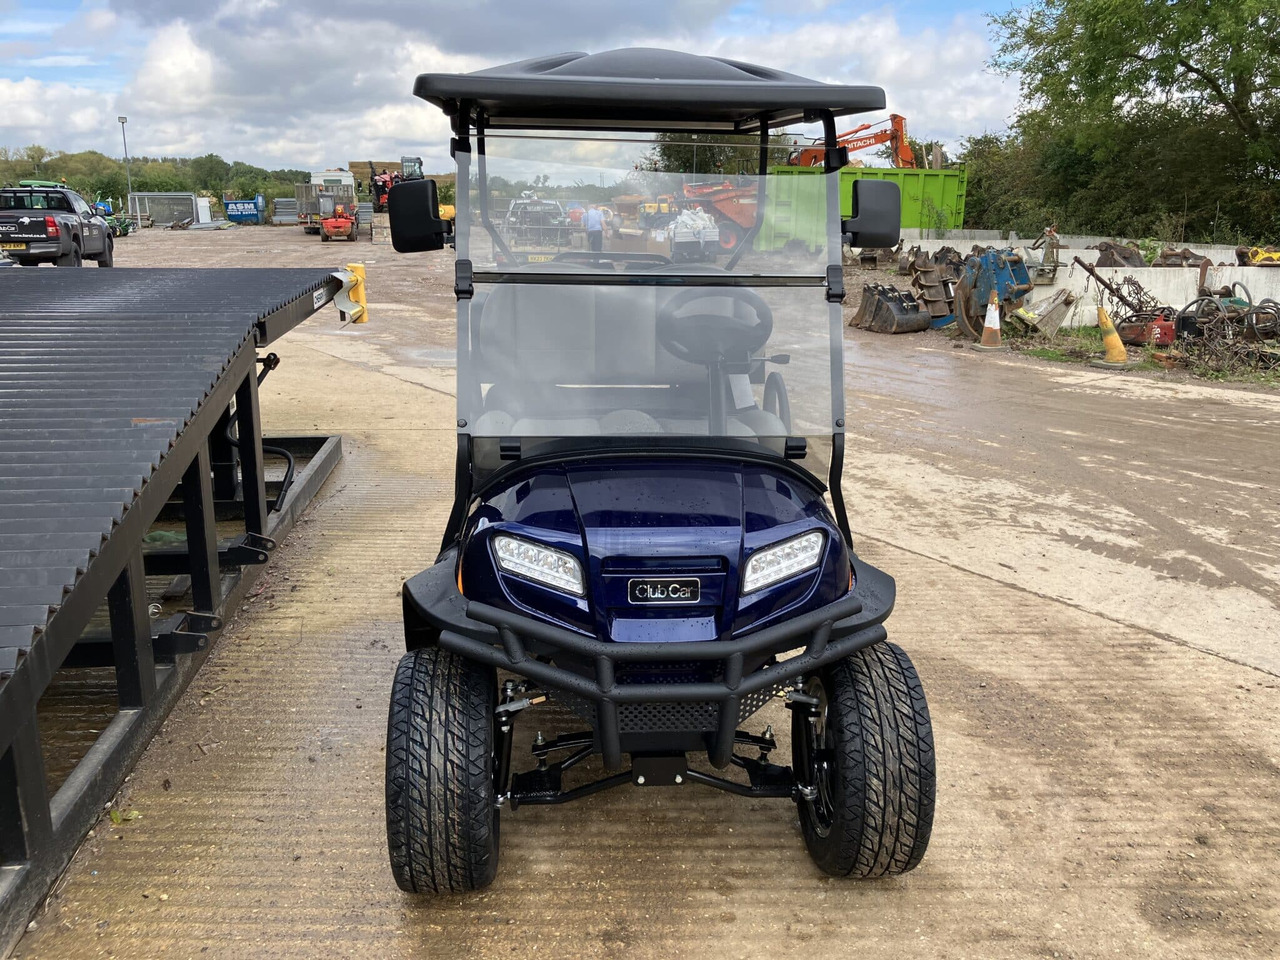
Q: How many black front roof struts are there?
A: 2